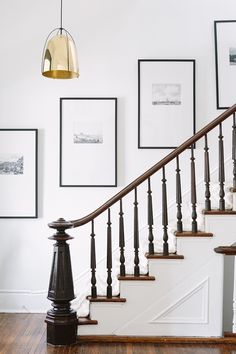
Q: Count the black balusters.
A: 11